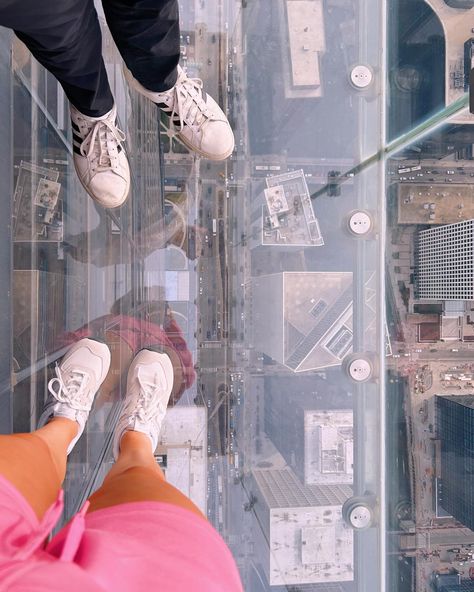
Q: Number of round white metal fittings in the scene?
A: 4